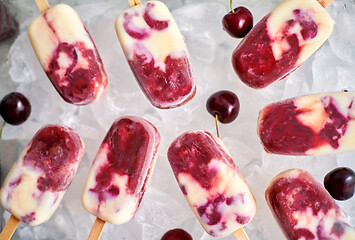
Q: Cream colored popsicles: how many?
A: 8